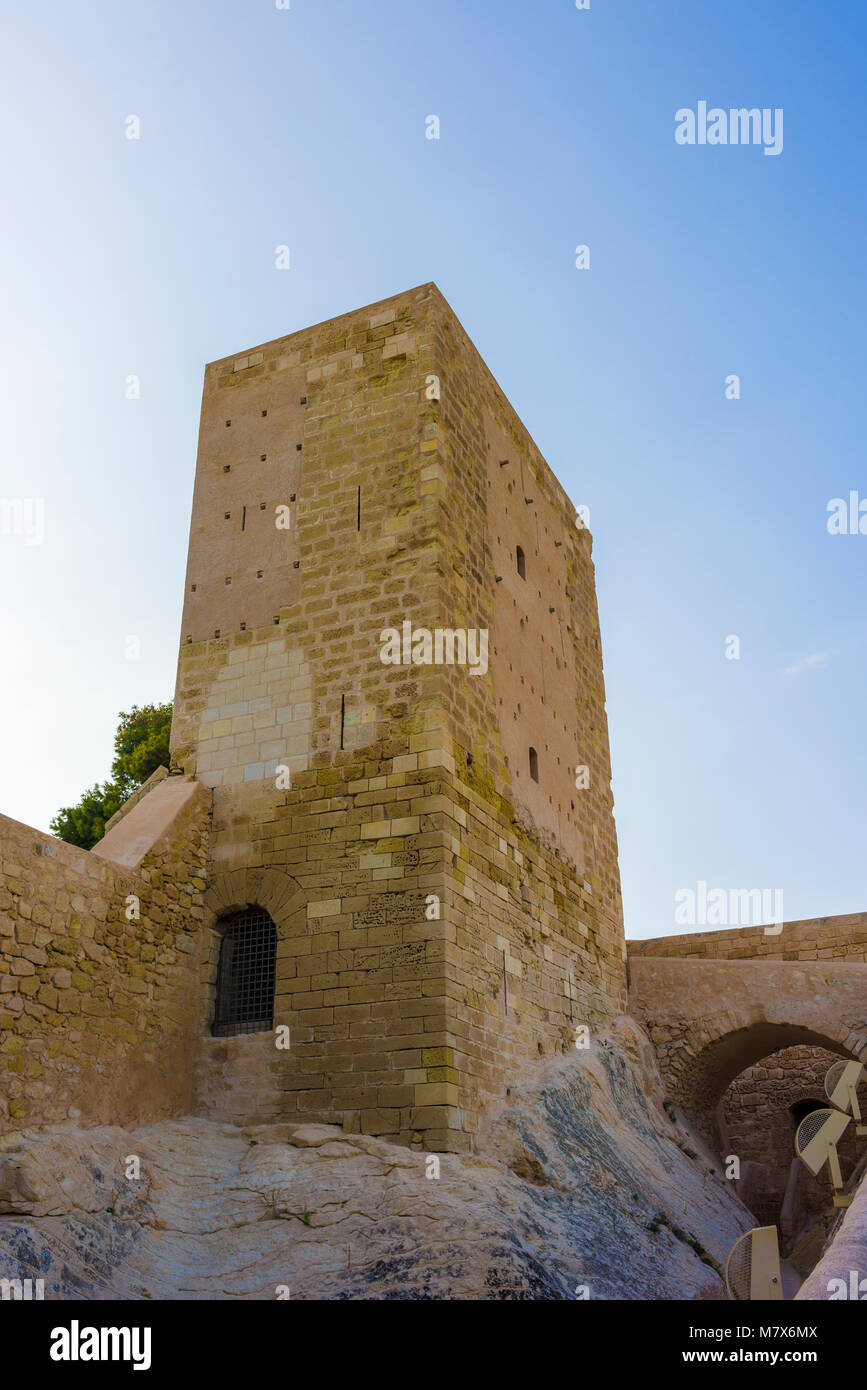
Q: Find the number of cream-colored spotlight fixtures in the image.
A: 3